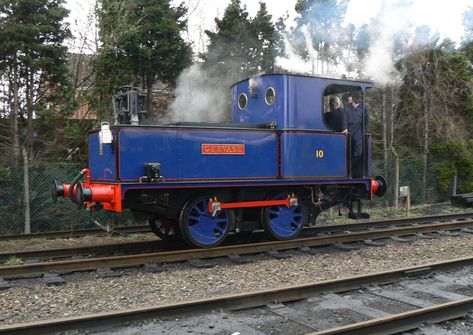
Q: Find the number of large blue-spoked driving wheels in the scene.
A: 2